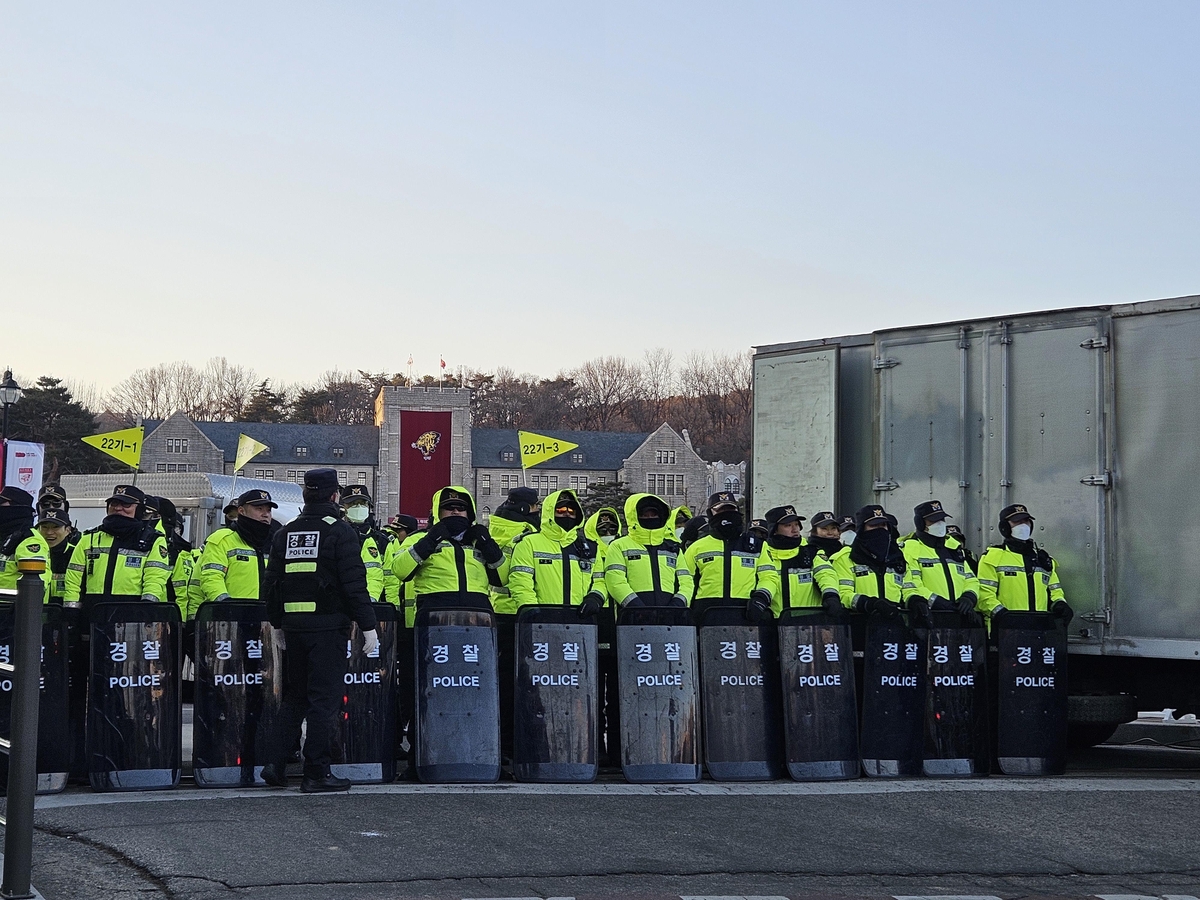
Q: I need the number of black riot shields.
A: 12